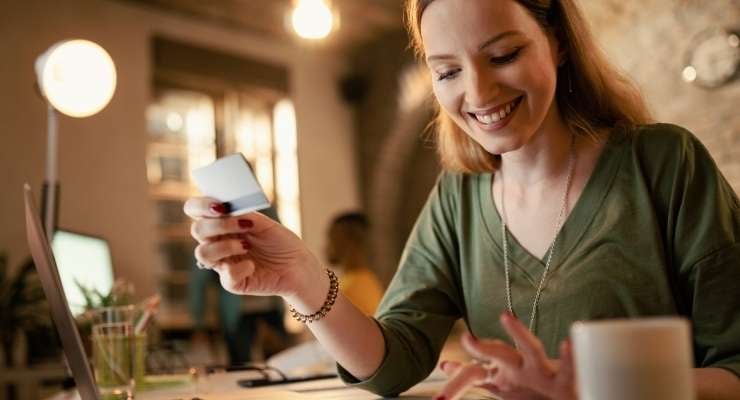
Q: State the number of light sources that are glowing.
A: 2